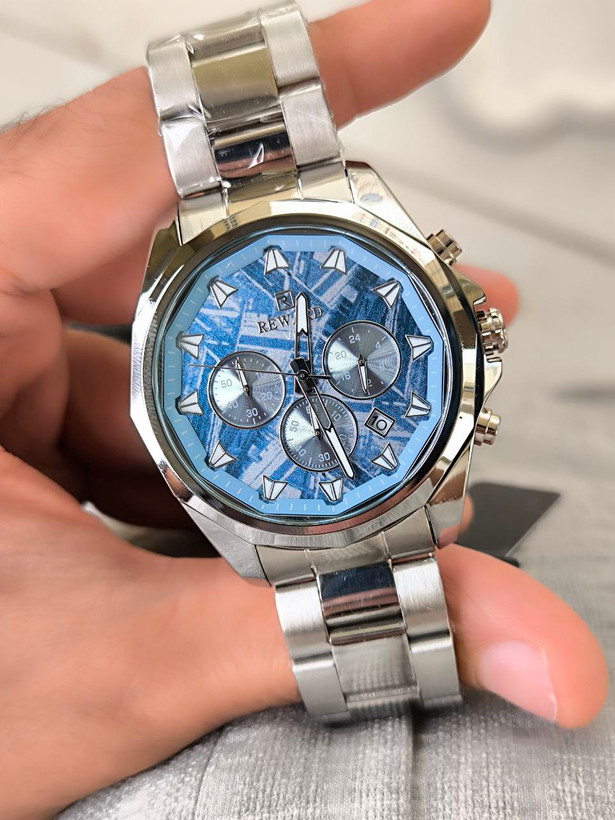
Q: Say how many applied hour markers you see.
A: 12